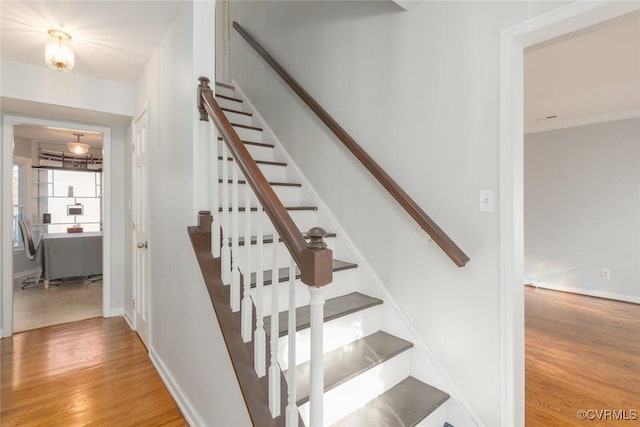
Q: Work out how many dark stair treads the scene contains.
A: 13